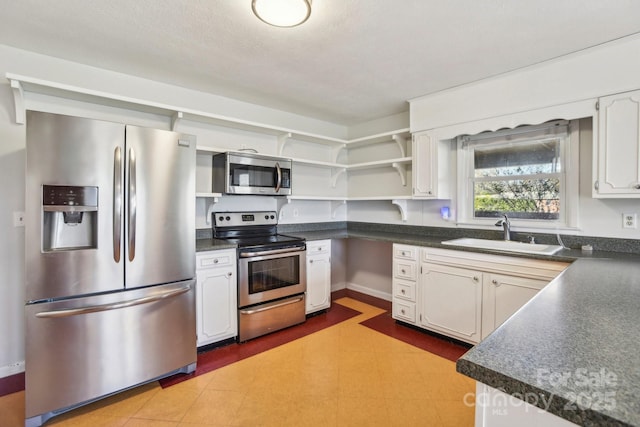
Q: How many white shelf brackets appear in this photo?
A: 11